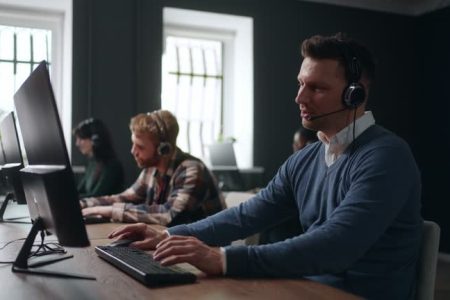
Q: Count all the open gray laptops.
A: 1